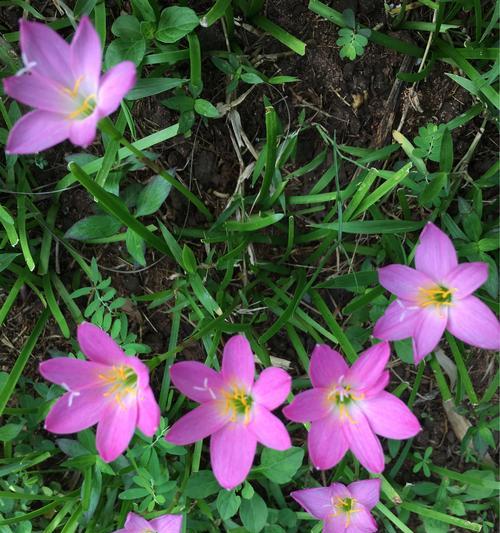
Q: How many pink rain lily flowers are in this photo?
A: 7